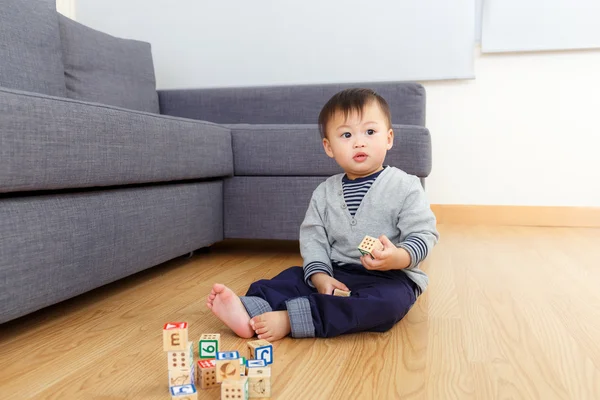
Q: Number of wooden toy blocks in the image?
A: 14